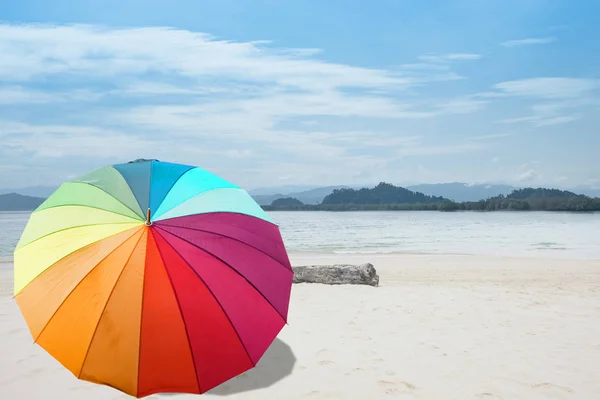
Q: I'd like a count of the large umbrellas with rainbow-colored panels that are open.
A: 1